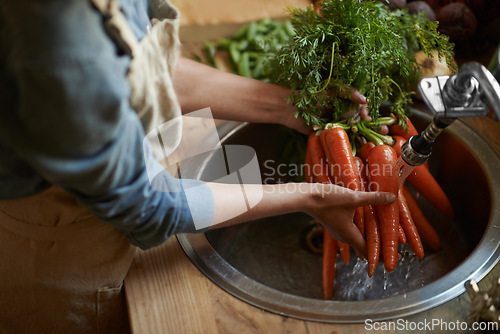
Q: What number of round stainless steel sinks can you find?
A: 1